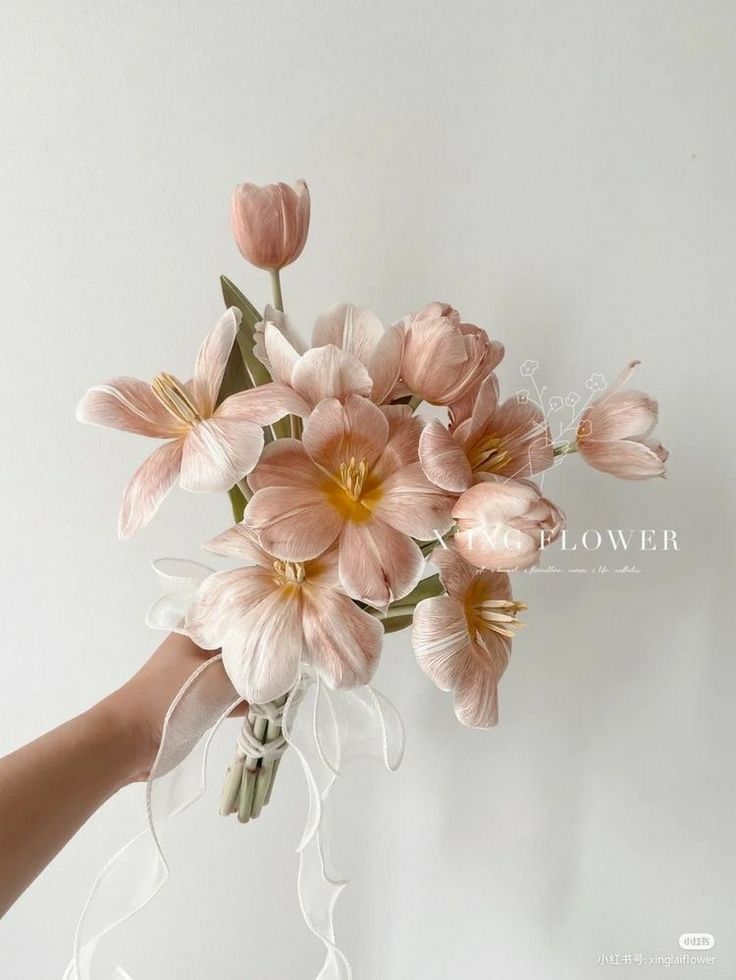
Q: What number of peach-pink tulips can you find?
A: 10